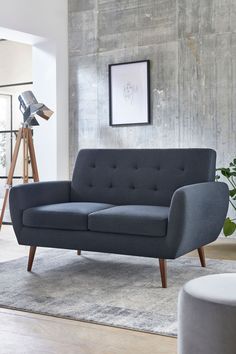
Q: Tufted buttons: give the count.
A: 9